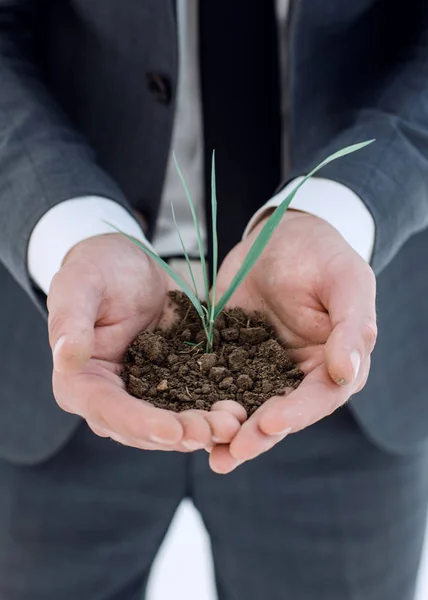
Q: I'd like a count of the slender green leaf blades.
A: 5